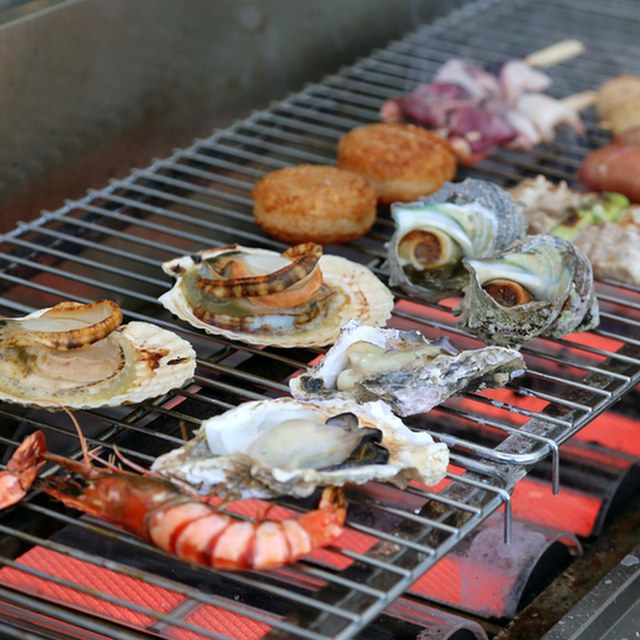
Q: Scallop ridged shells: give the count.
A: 2